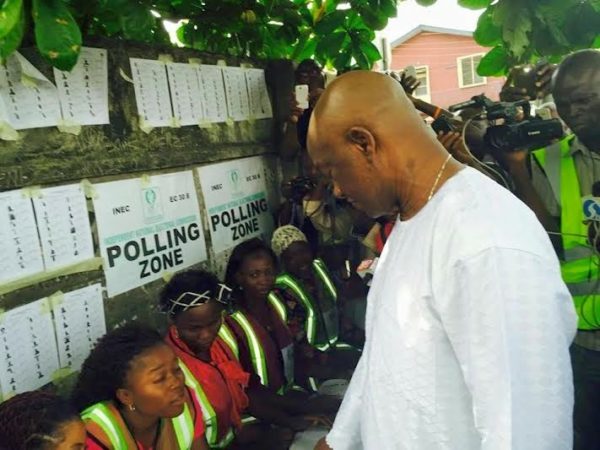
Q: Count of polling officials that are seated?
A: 5